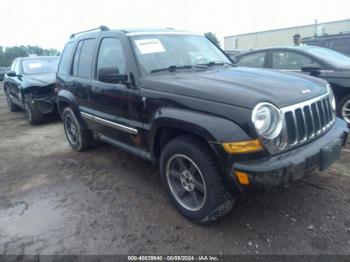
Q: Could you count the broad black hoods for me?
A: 1